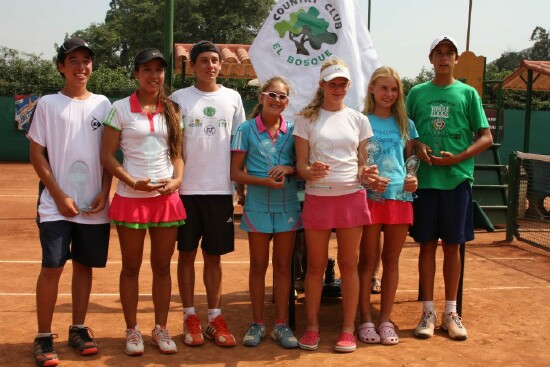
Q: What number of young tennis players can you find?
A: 7